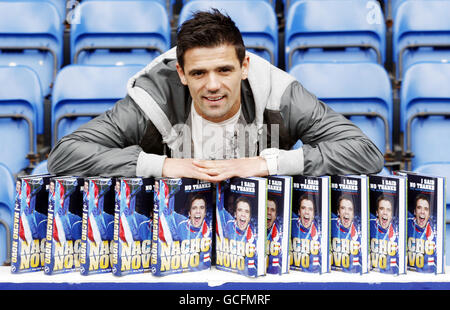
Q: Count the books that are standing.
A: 11